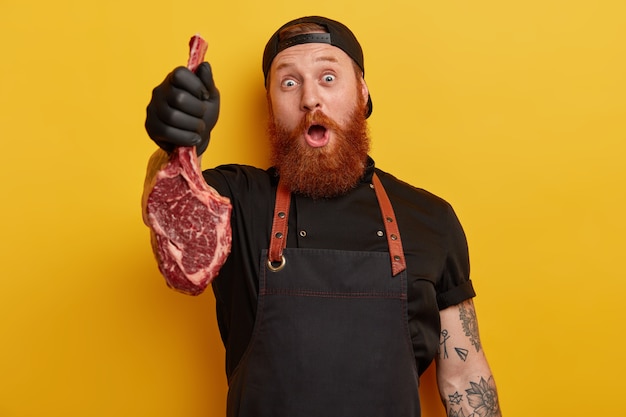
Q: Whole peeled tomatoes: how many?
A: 0